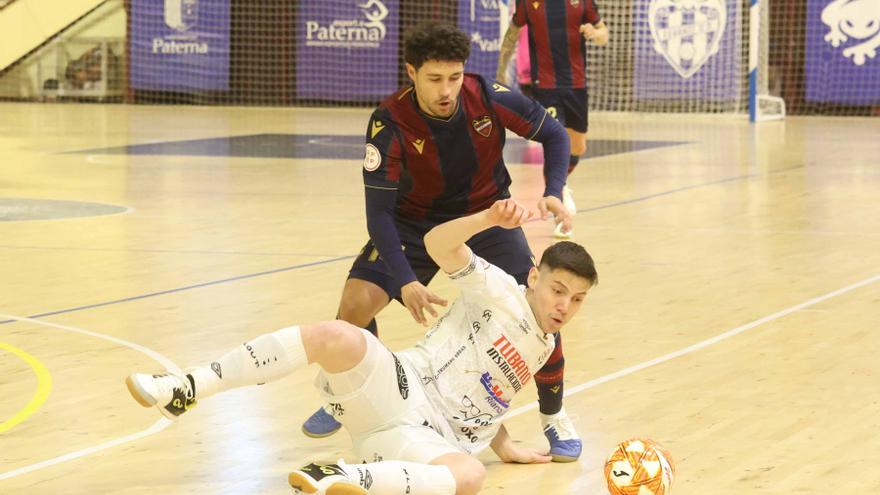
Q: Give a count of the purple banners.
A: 5